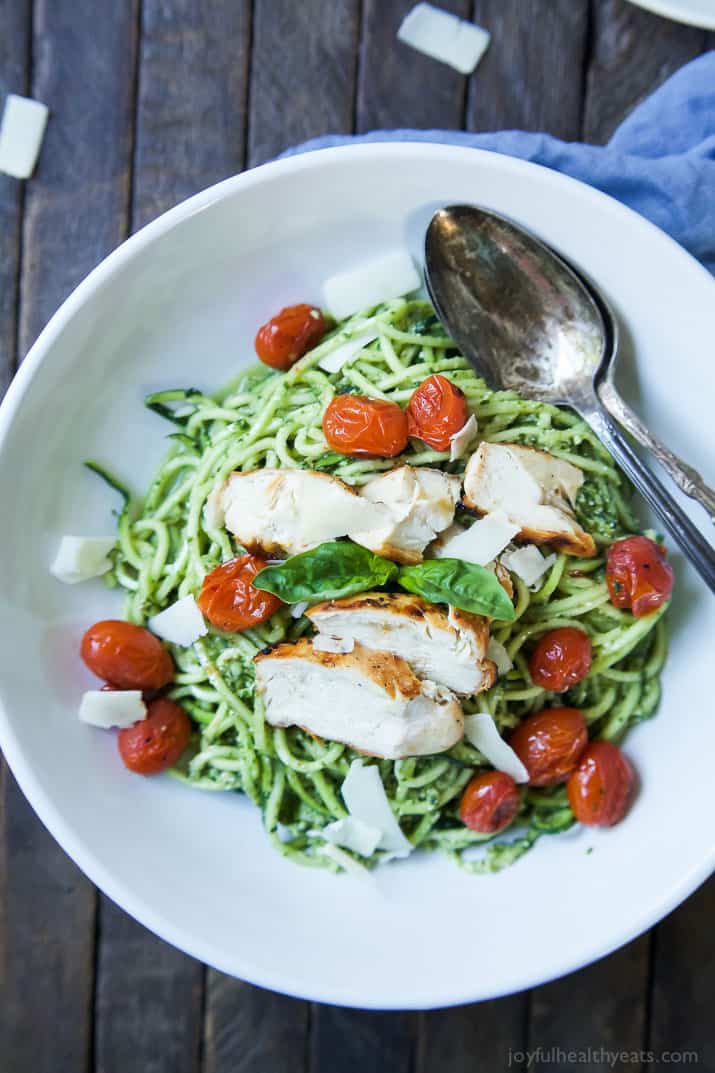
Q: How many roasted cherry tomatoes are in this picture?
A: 11